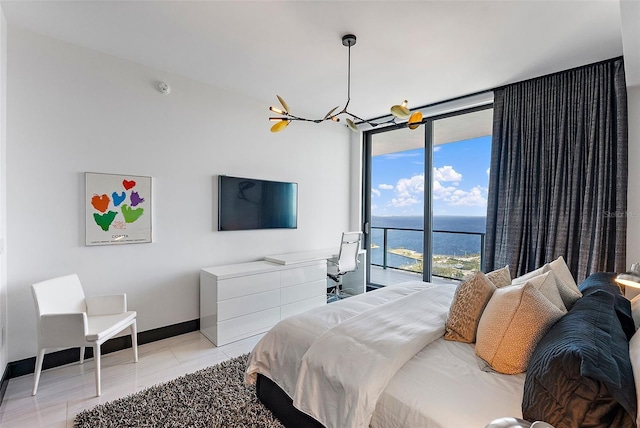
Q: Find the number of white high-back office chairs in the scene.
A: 1